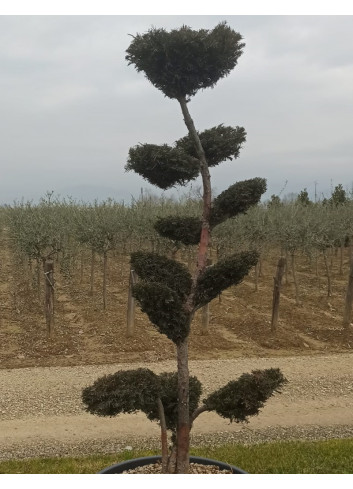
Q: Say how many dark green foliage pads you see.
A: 11